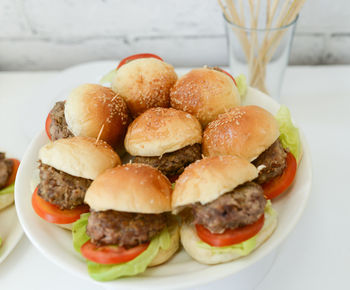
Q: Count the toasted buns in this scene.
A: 8